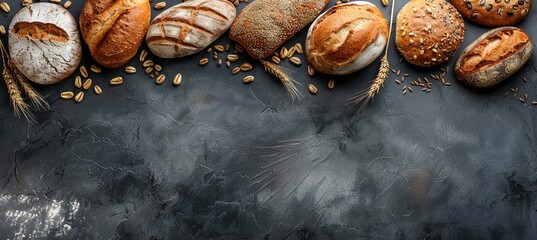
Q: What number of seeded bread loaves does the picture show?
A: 3